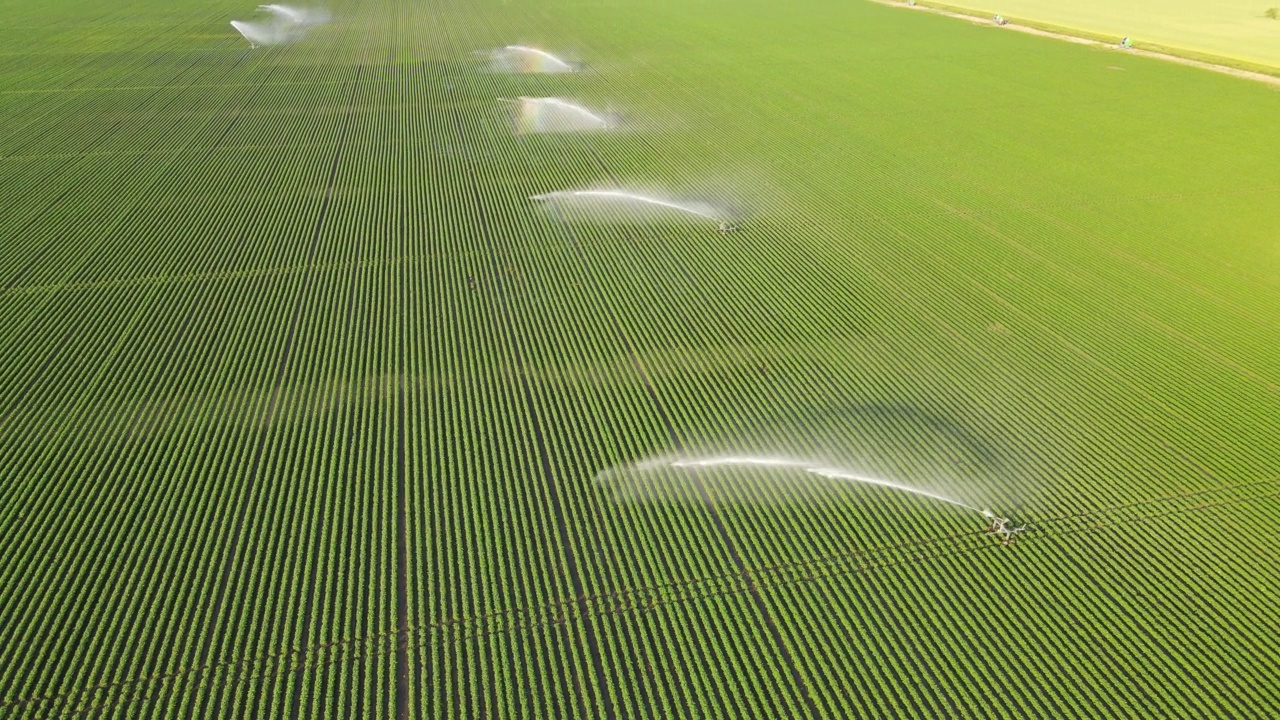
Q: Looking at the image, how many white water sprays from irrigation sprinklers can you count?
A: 6